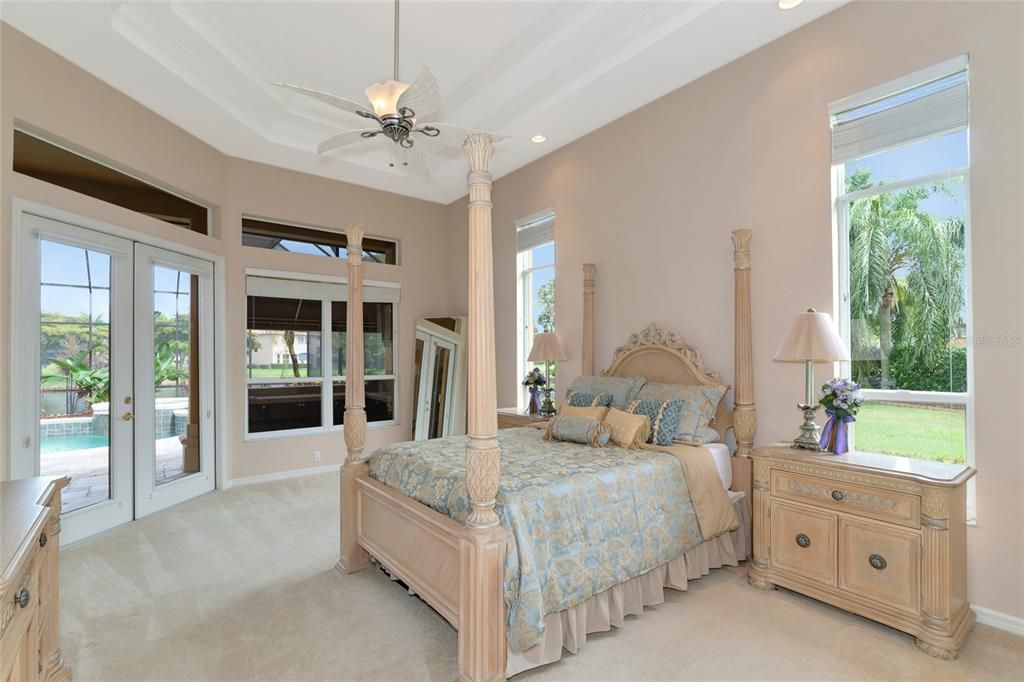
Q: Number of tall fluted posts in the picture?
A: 4